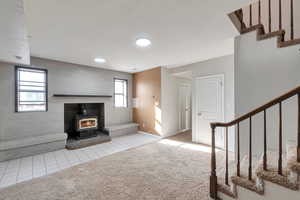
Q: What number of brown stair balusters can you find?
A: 11